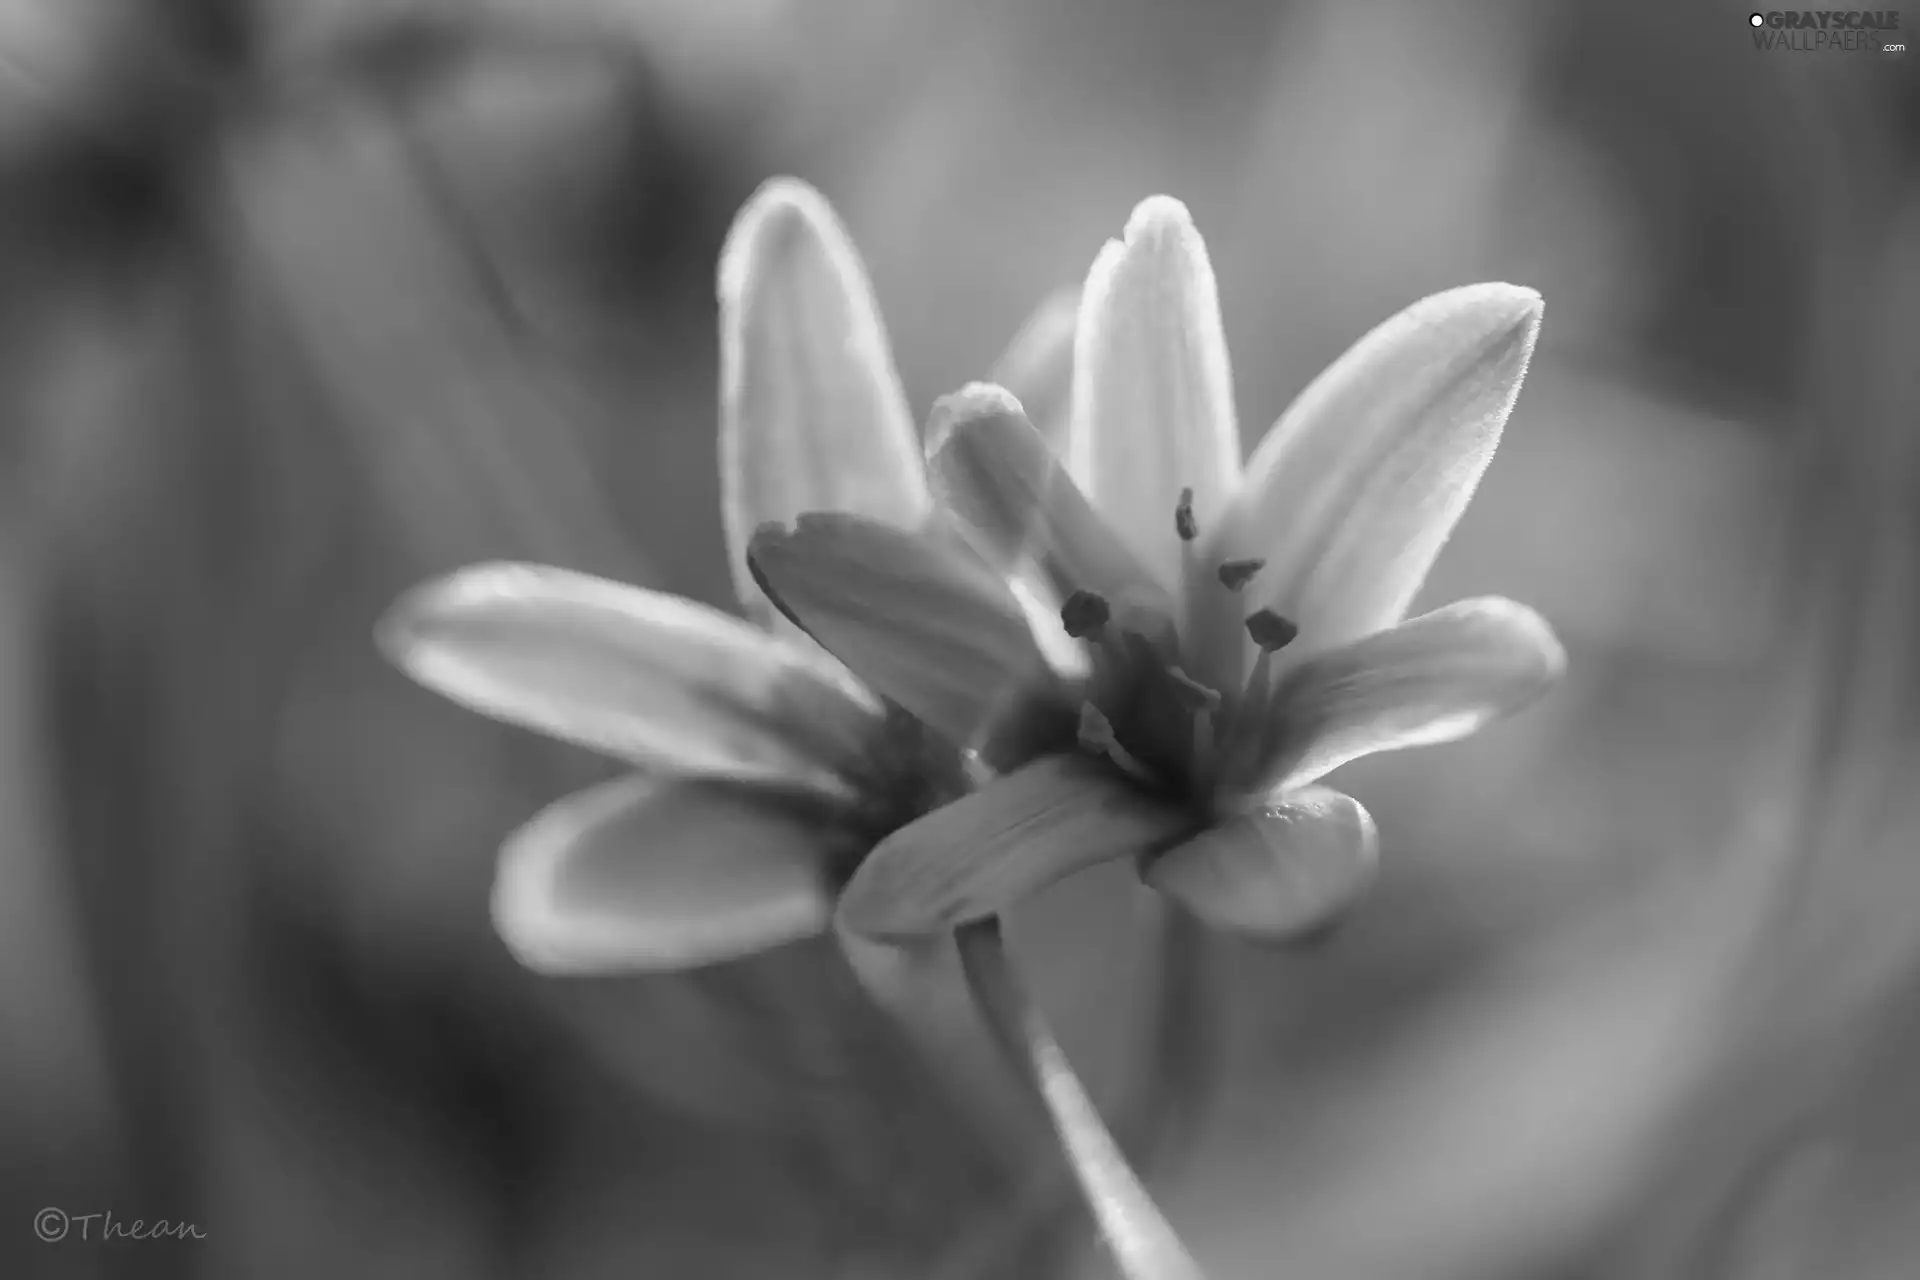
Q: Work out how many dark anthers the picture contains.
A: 4